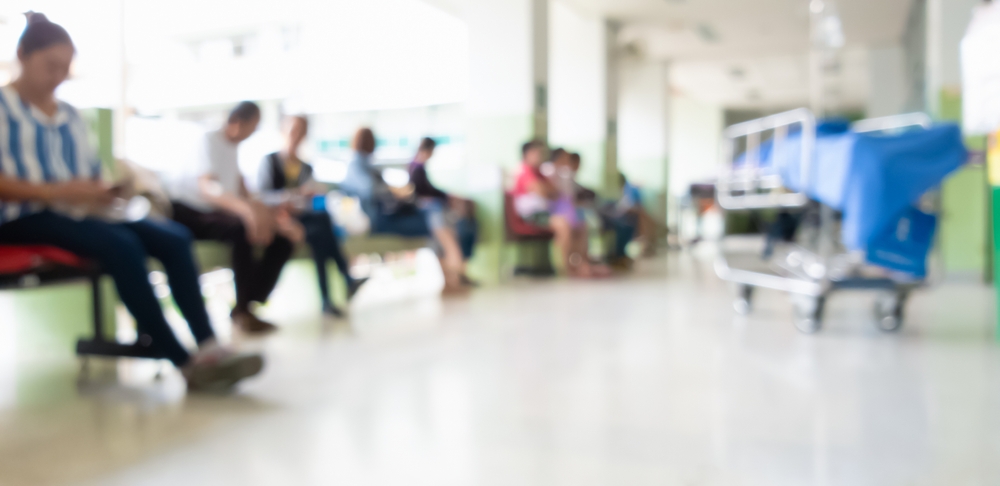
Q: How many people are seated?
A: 9